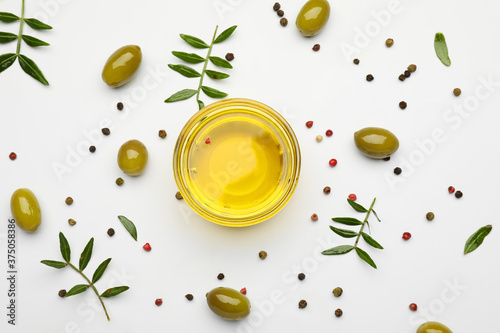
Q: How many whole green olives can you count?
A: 6